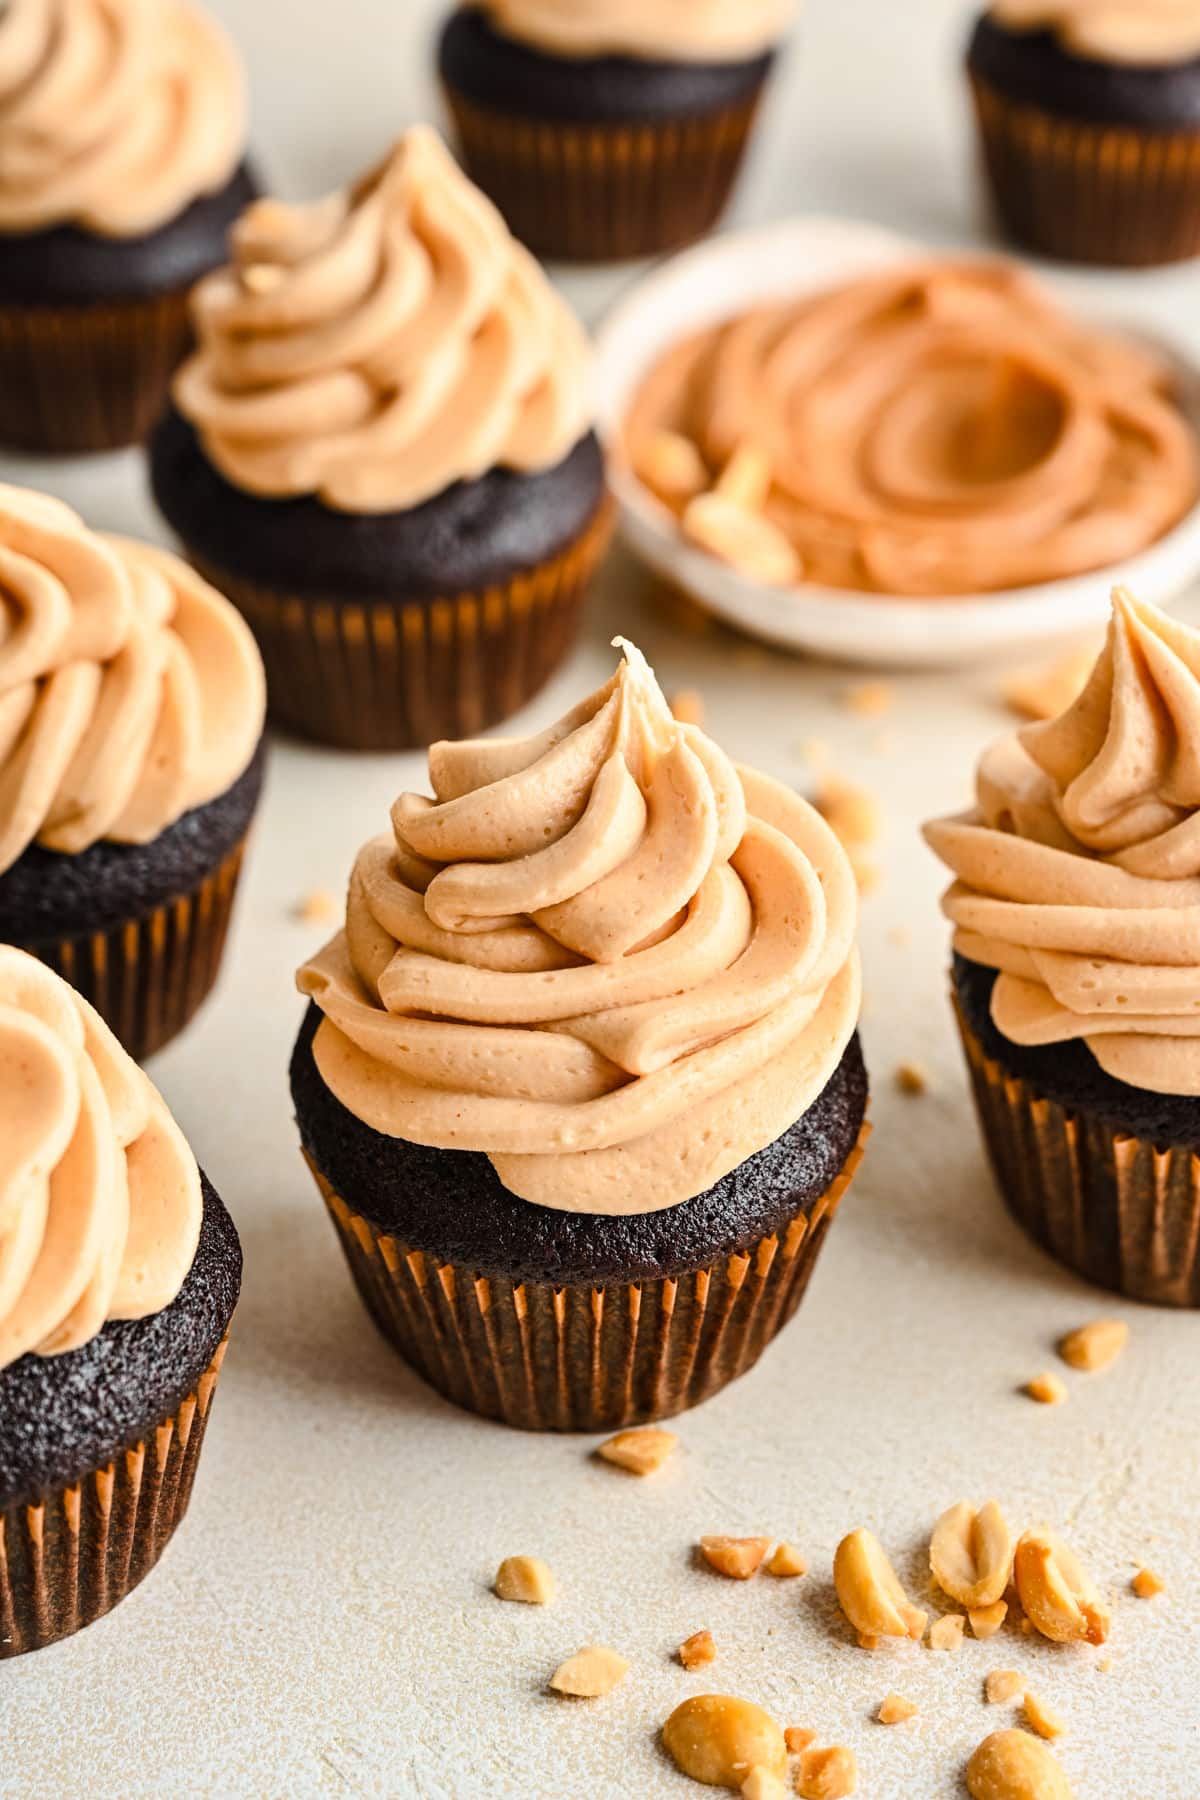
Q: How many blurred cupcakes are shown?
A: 4